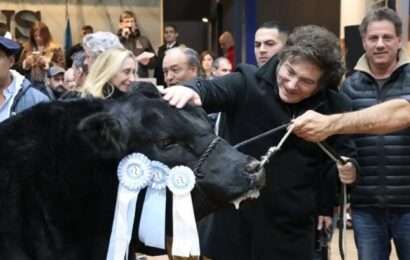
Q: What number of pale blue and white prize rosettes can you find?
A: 3